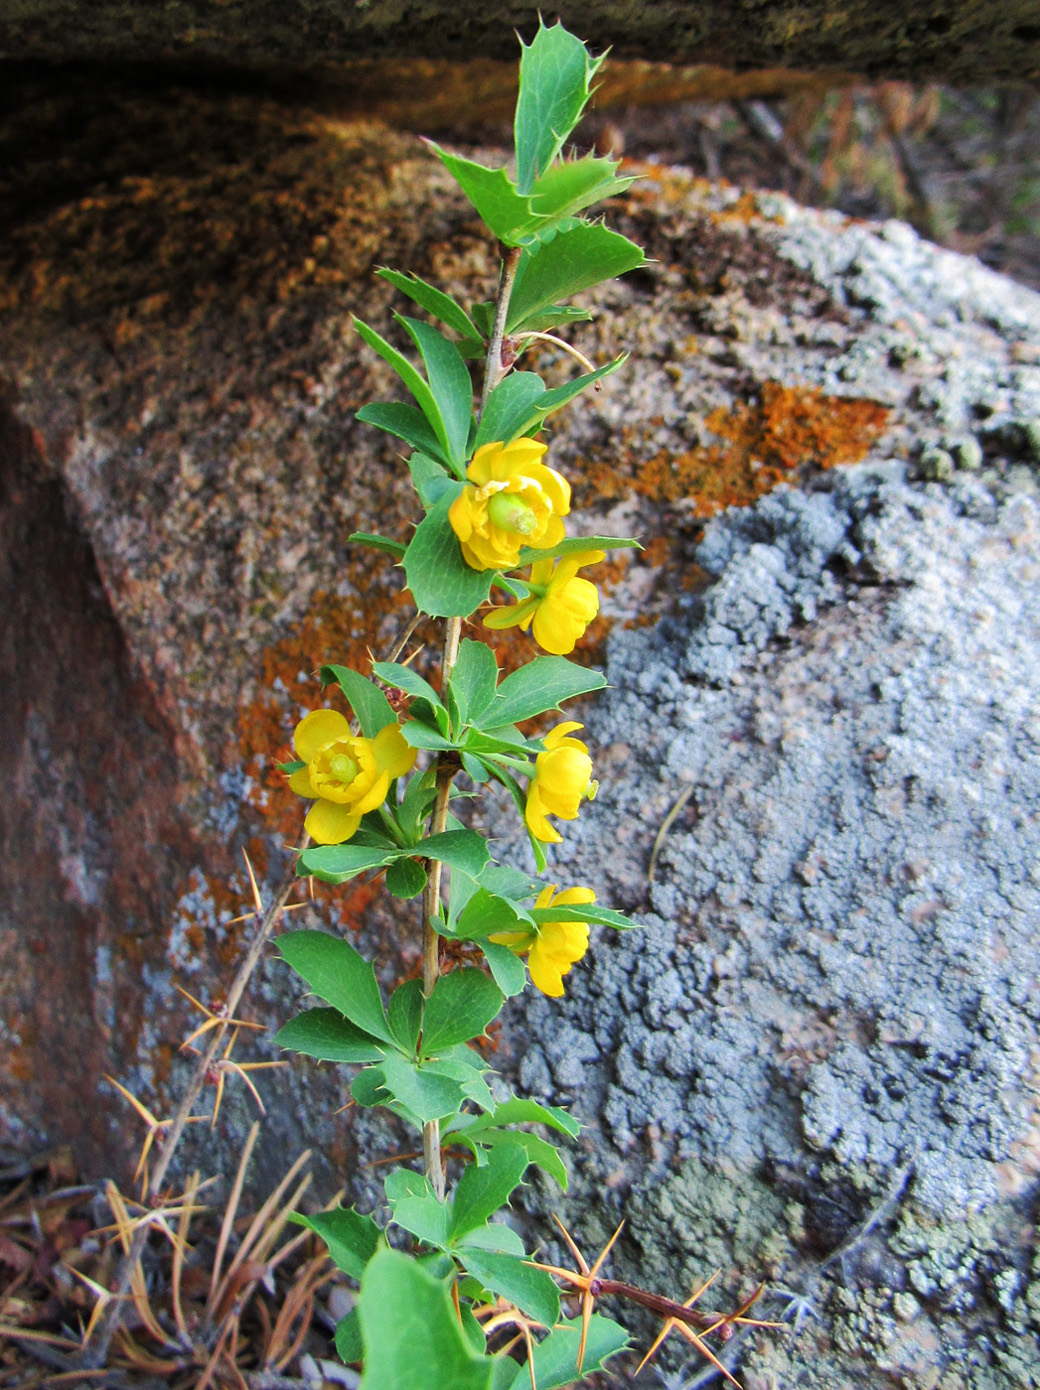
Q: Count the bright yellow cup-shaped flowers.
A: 5